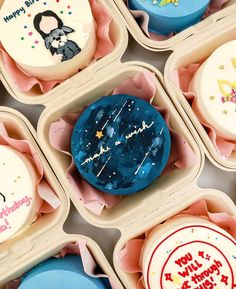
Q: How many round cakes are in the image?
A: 7